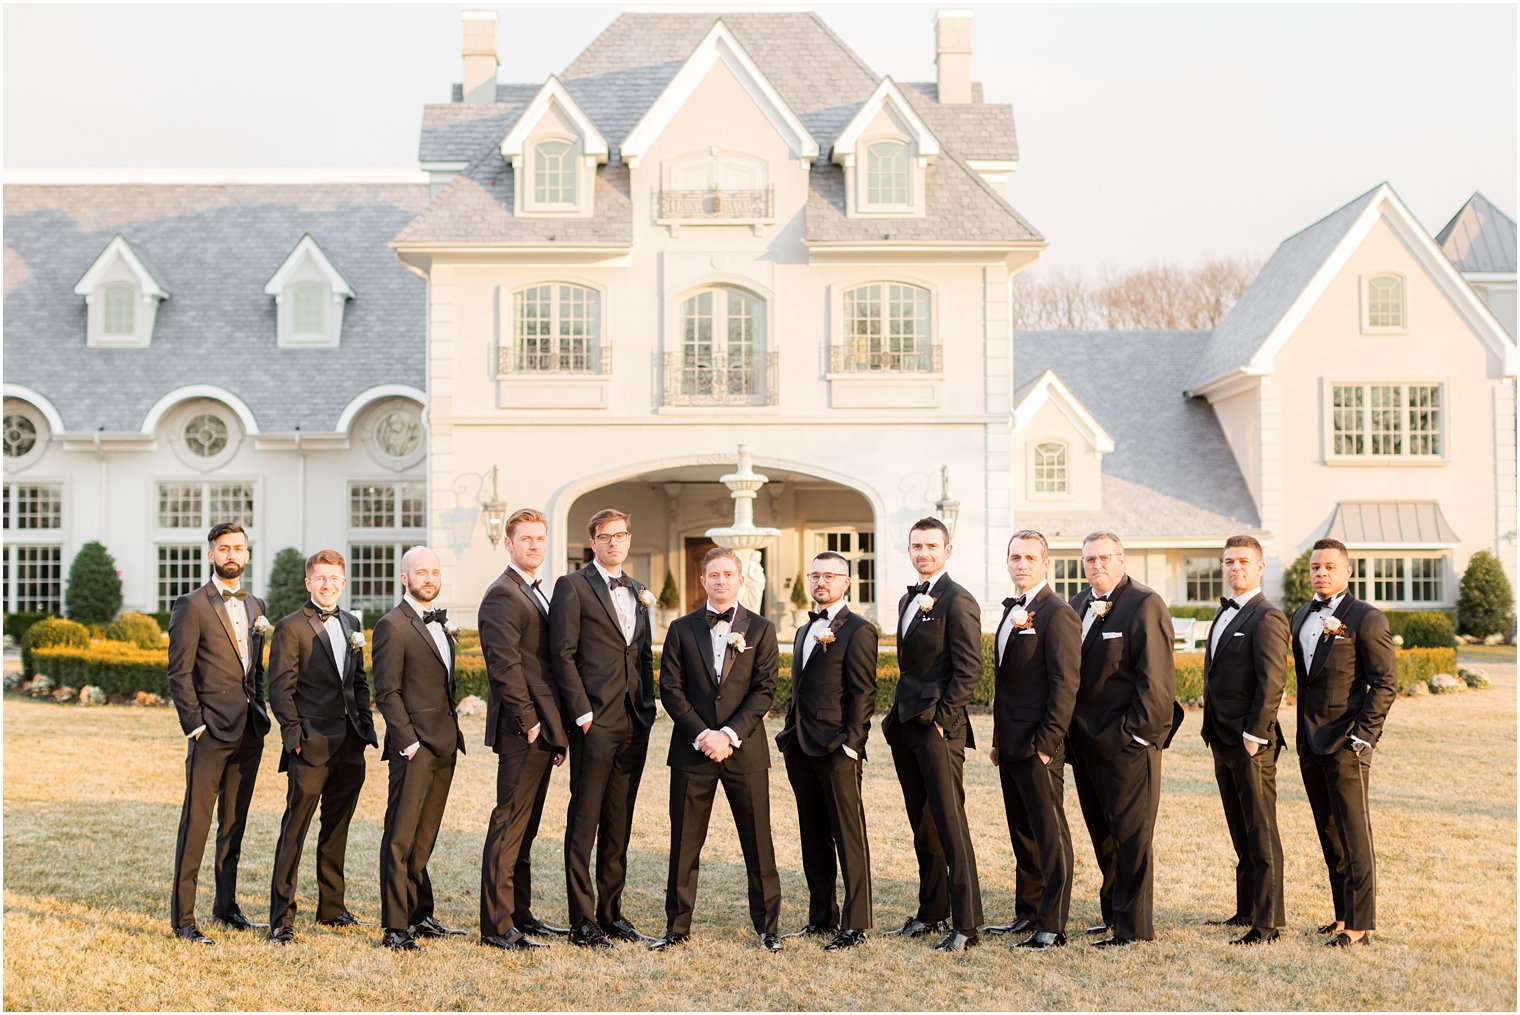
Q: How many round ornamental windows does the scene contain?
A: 3